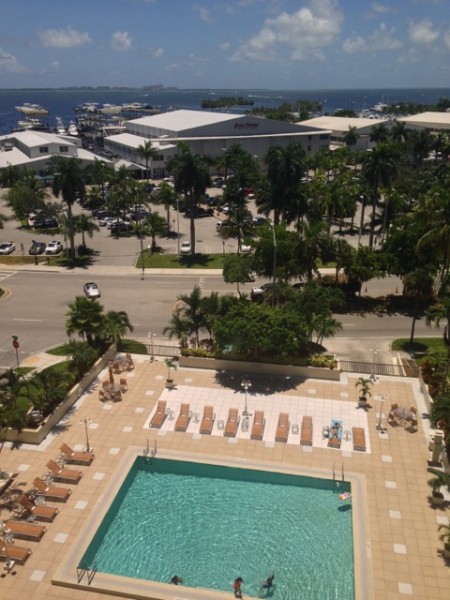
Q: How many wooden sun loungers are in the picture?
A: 15